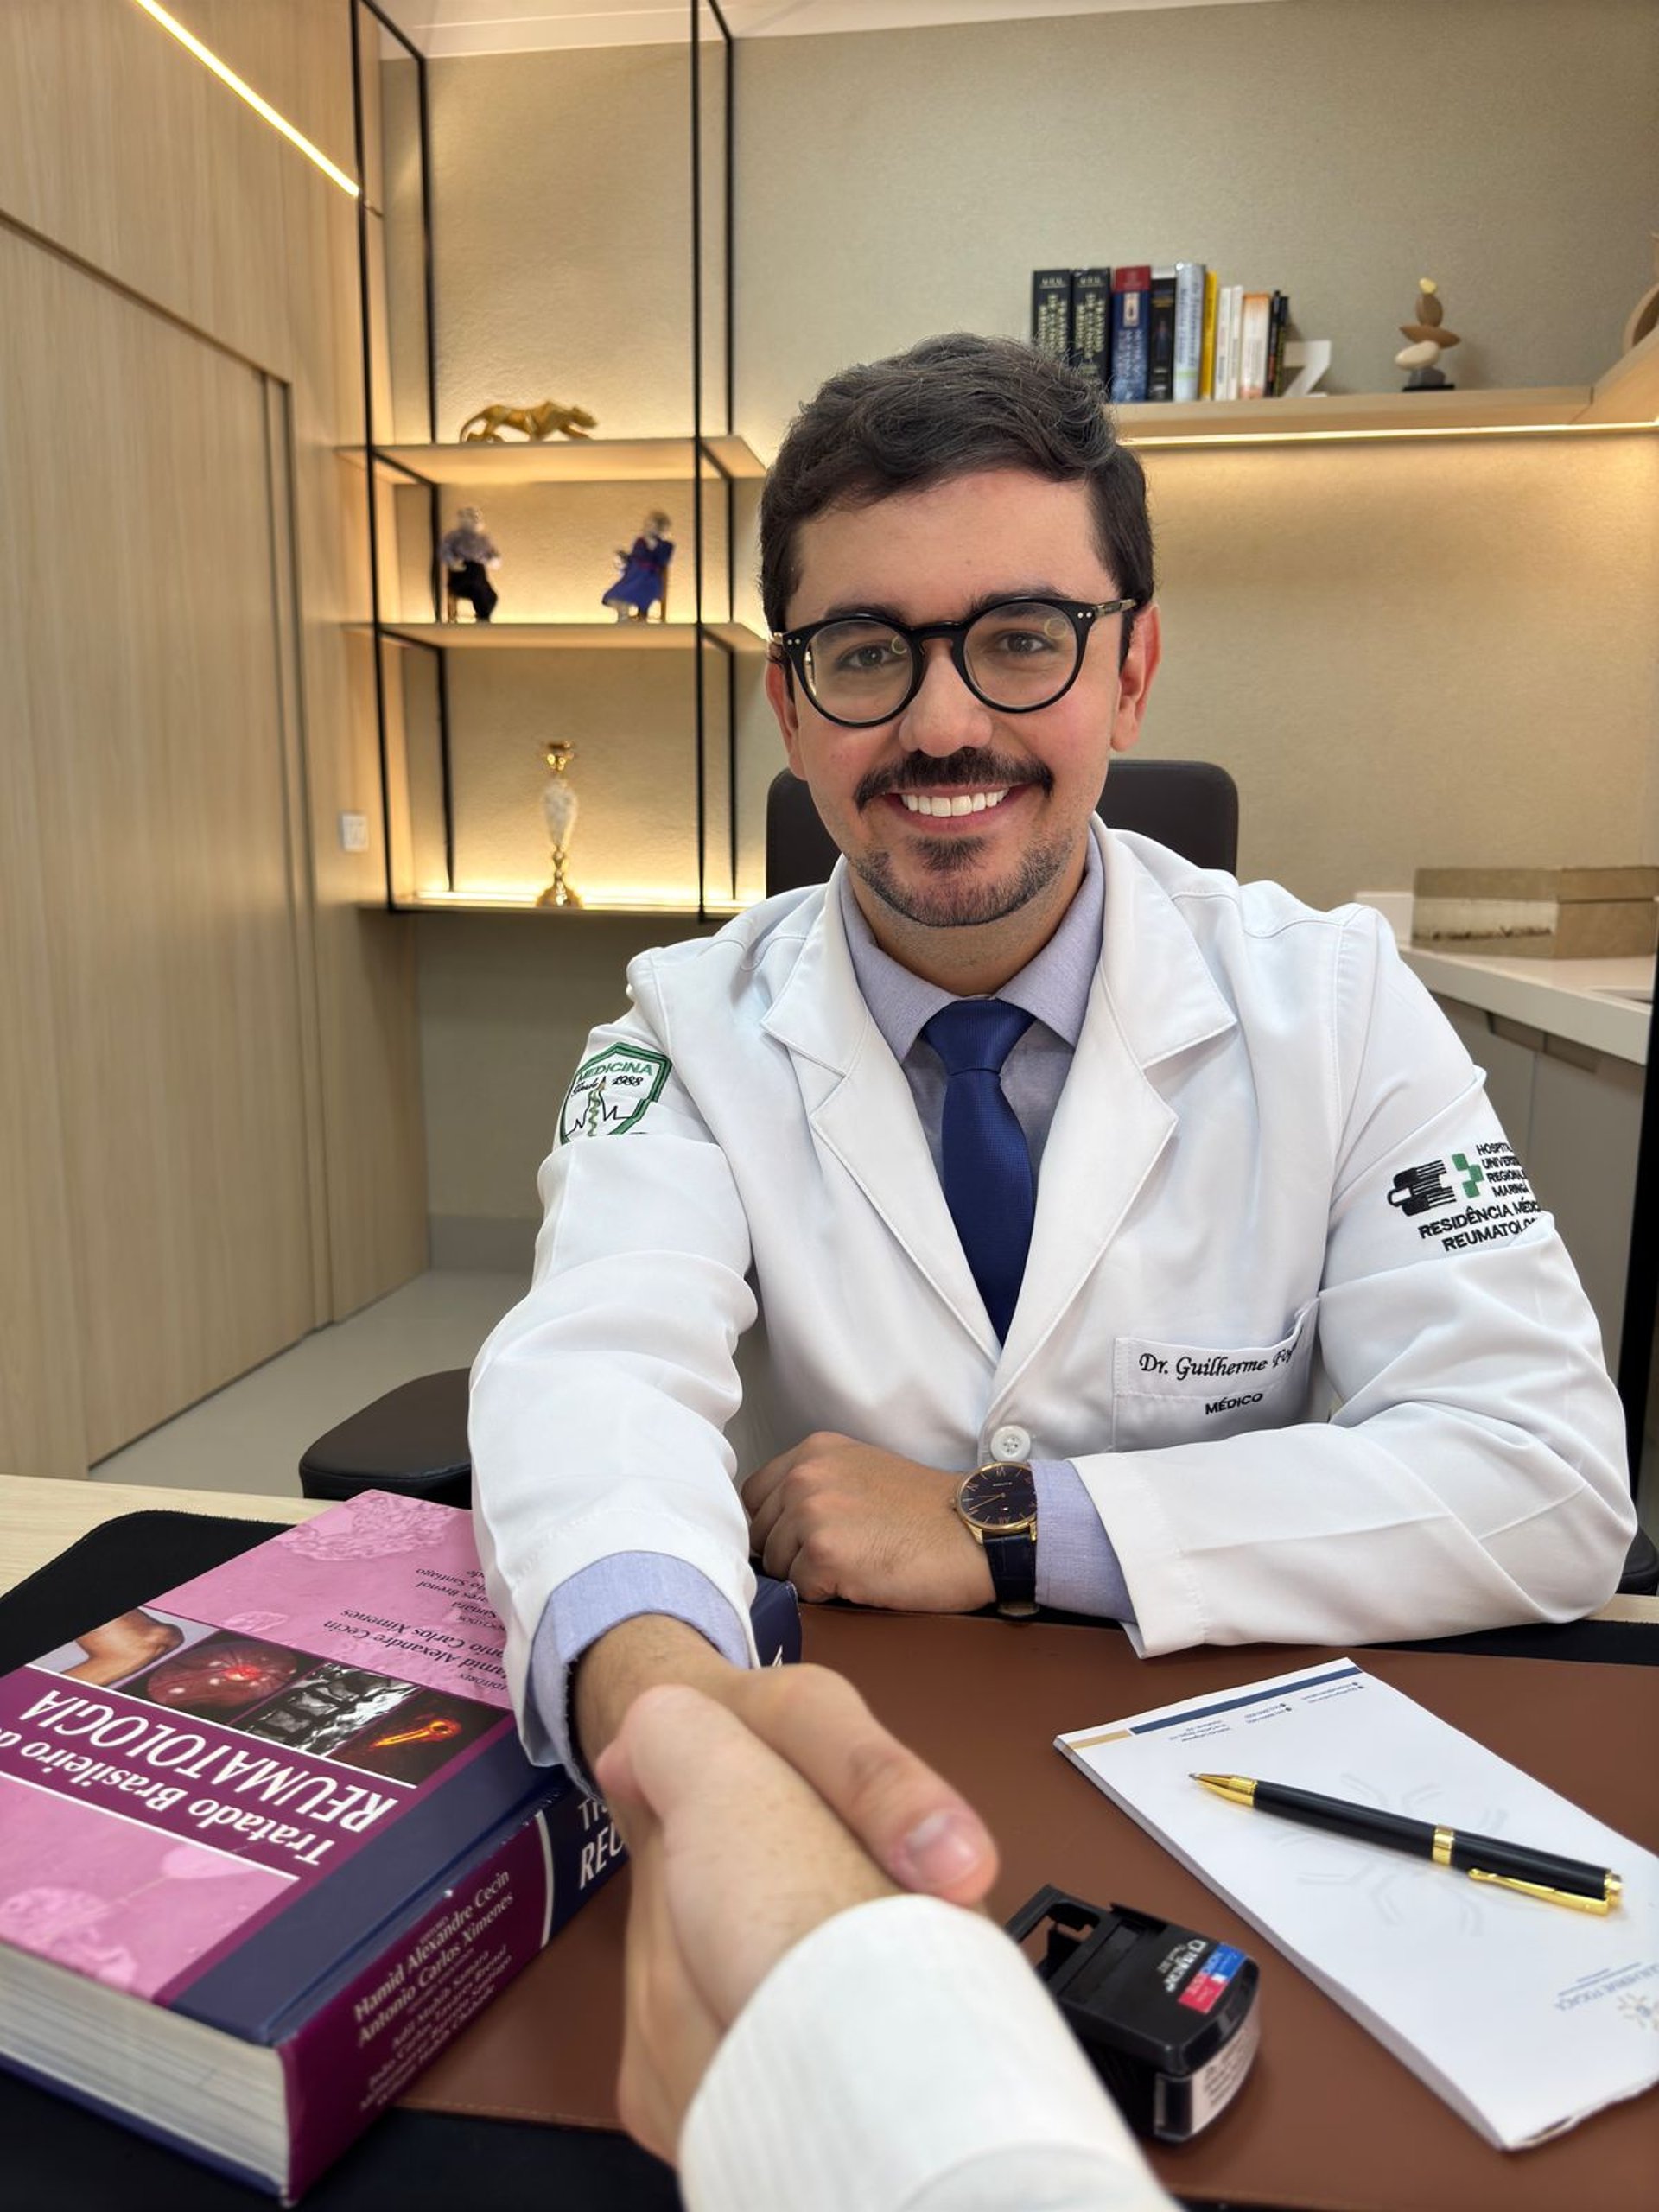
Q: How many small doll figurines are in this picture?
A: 2